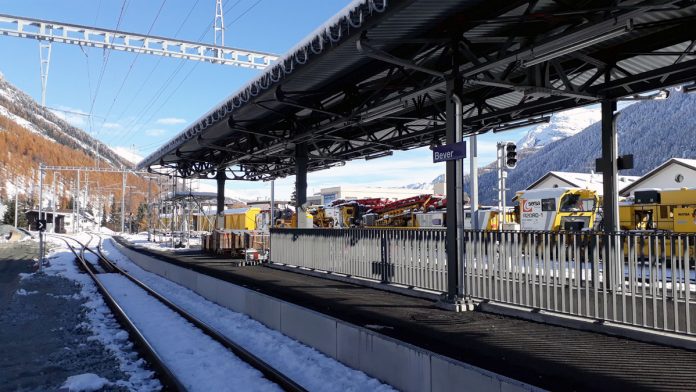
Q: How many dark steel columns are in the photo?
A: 4